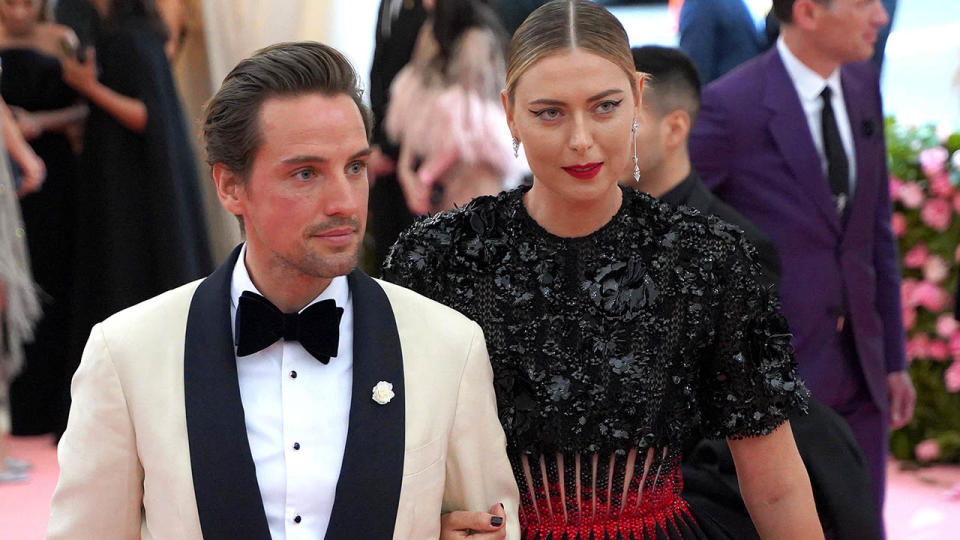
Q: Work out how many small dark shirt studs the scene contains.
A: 3